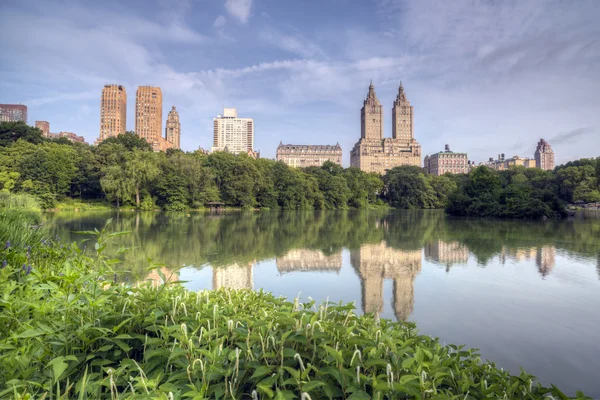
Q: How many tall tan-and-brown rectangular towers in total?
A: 2